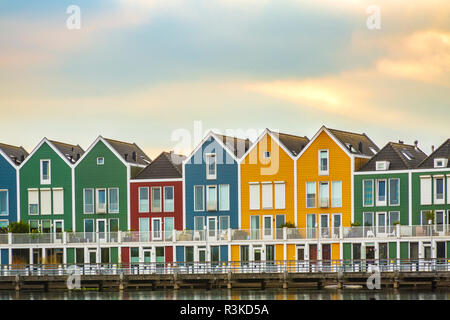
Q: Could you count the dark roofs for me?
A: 9